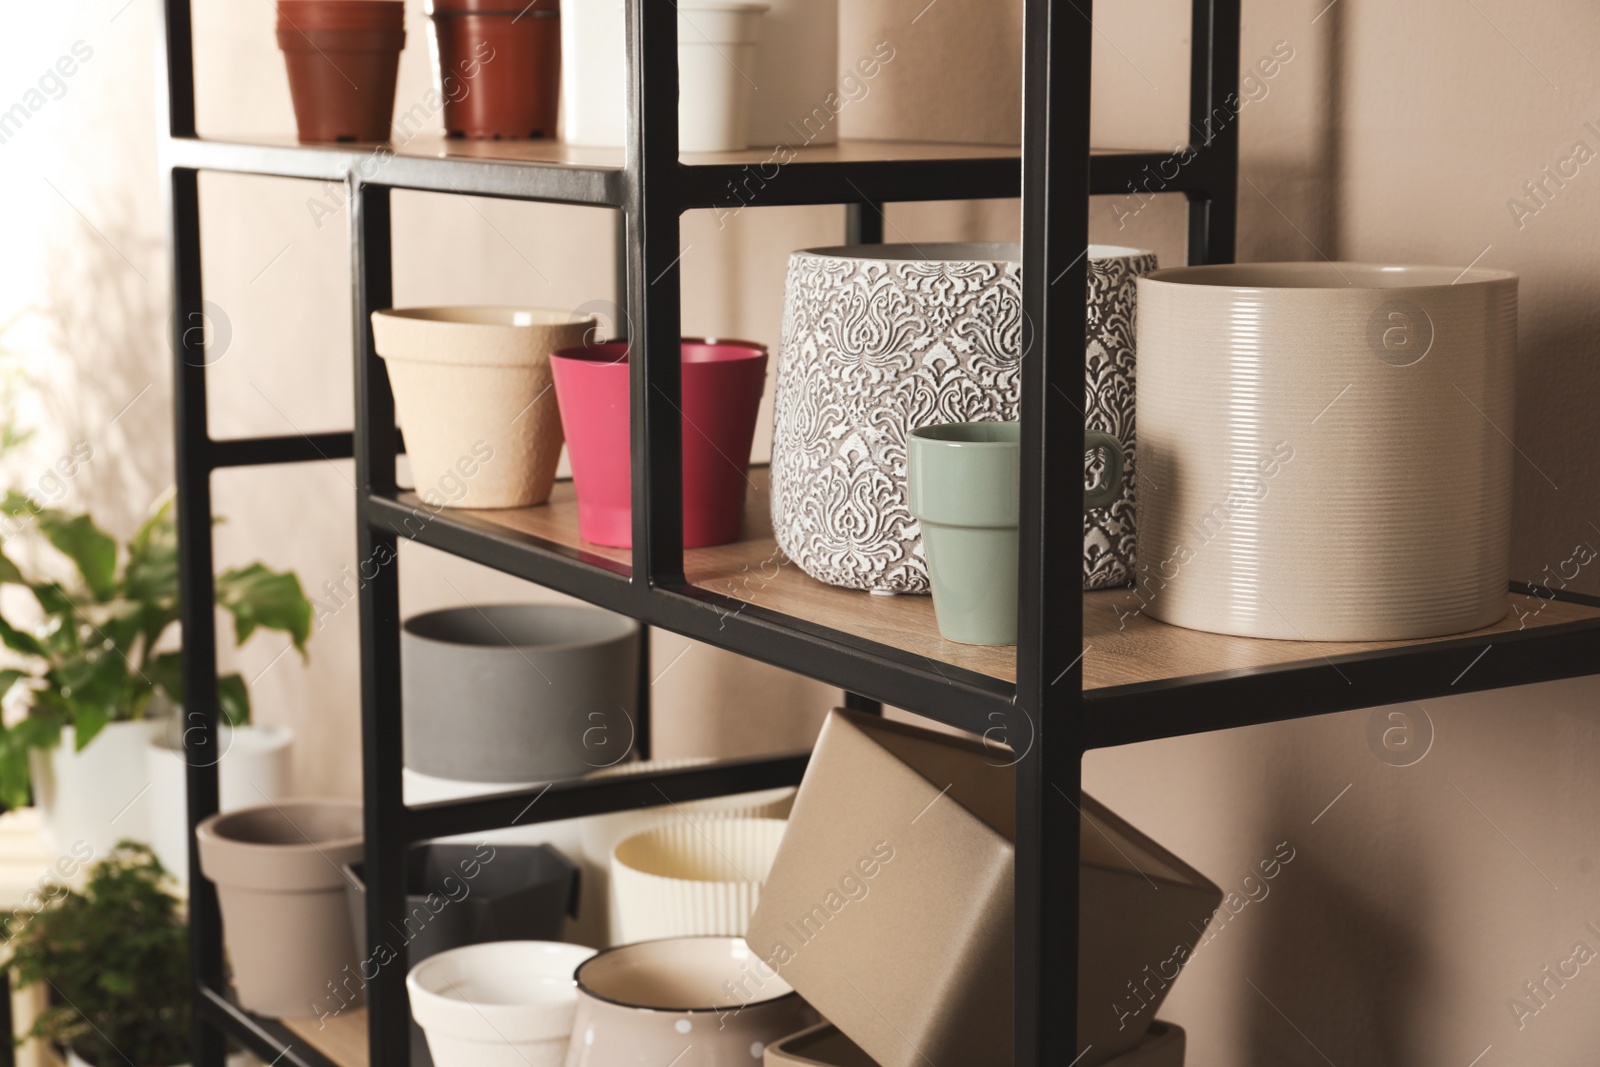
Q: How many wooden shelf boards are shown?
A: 3